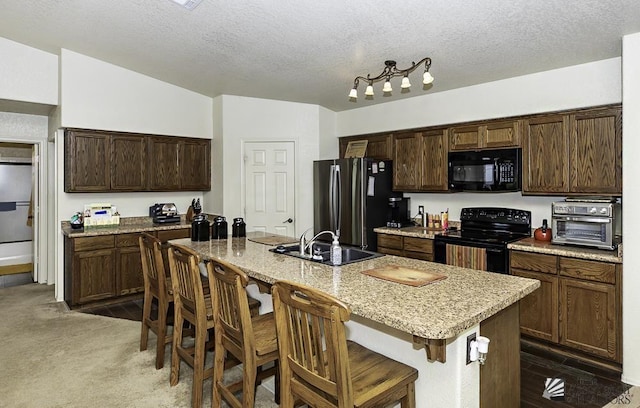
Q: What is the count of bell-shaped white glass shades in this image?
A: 5